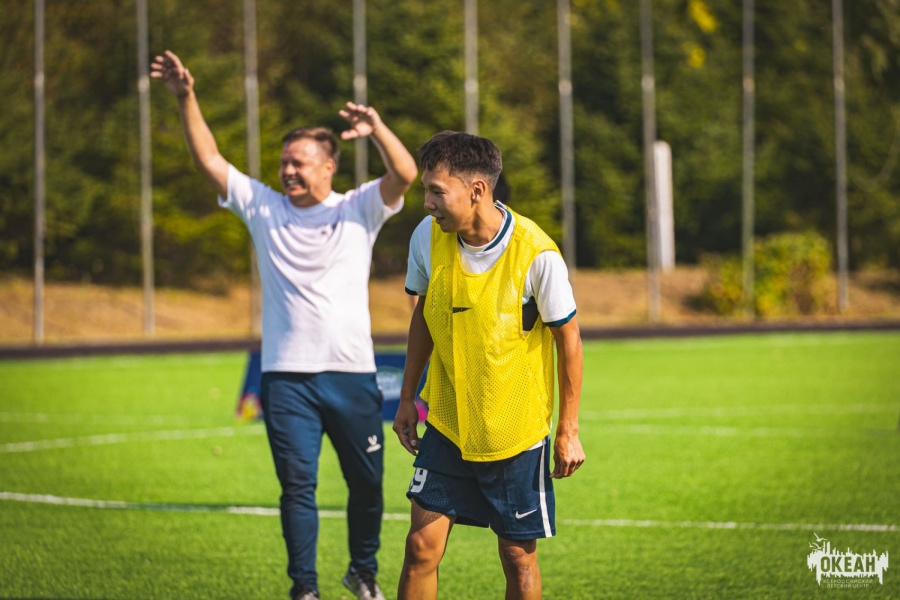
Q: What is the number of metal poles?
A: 9